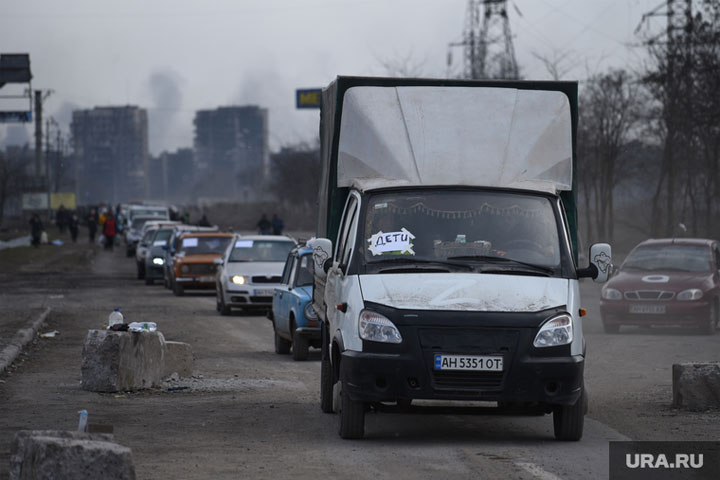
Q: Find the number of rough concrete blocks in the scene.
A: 4